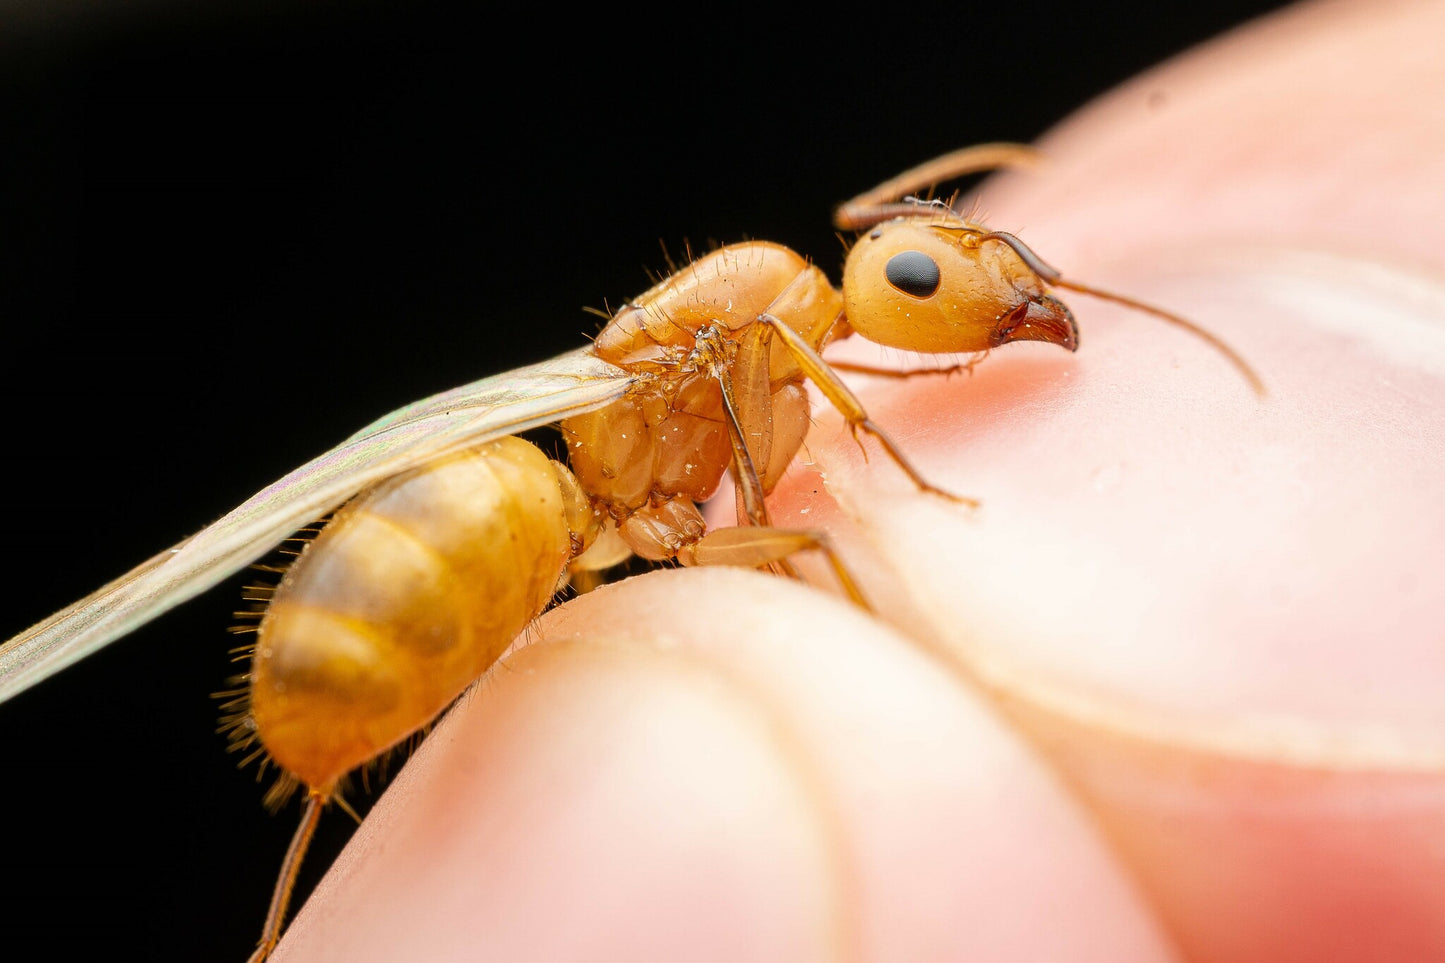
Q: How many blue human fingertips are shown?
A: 0